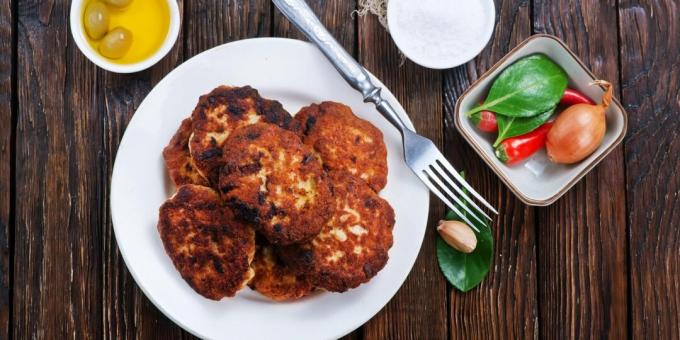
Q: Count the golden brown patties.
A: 7